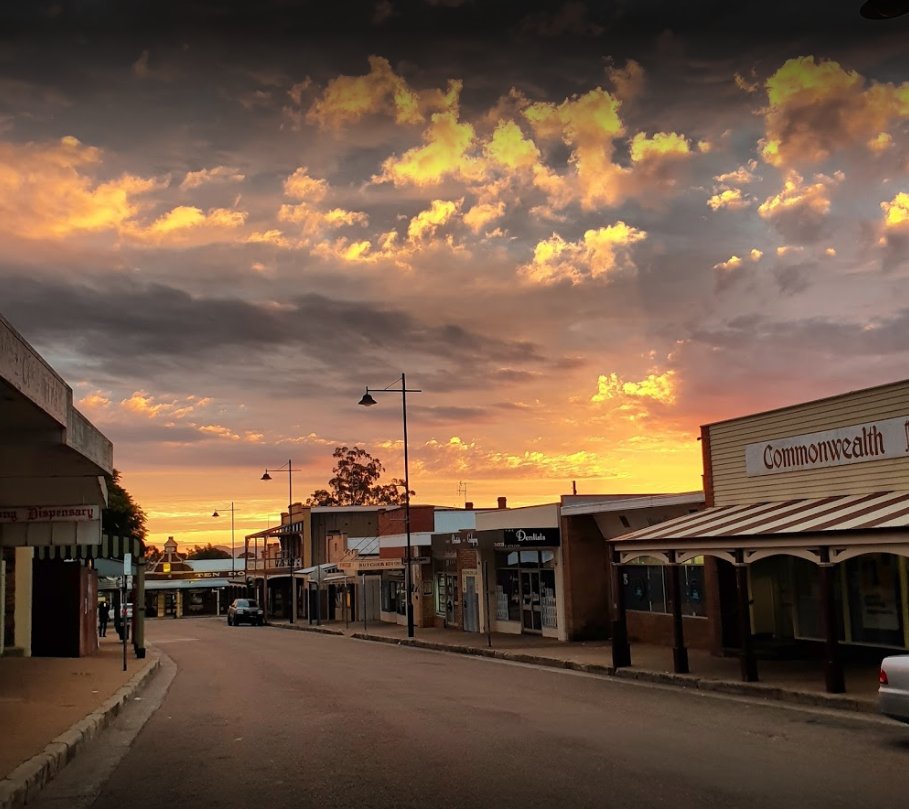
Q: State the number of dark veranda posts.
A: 4